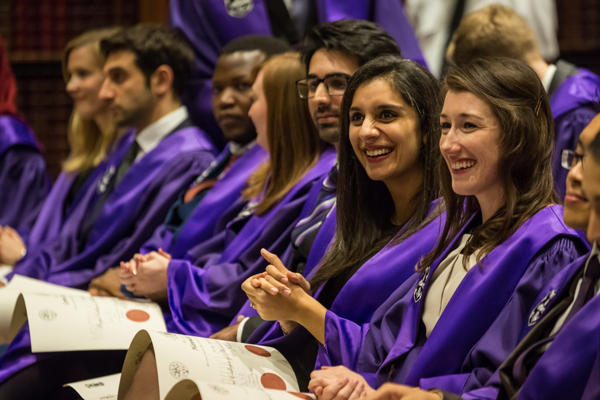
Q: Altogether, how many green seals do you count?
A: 0